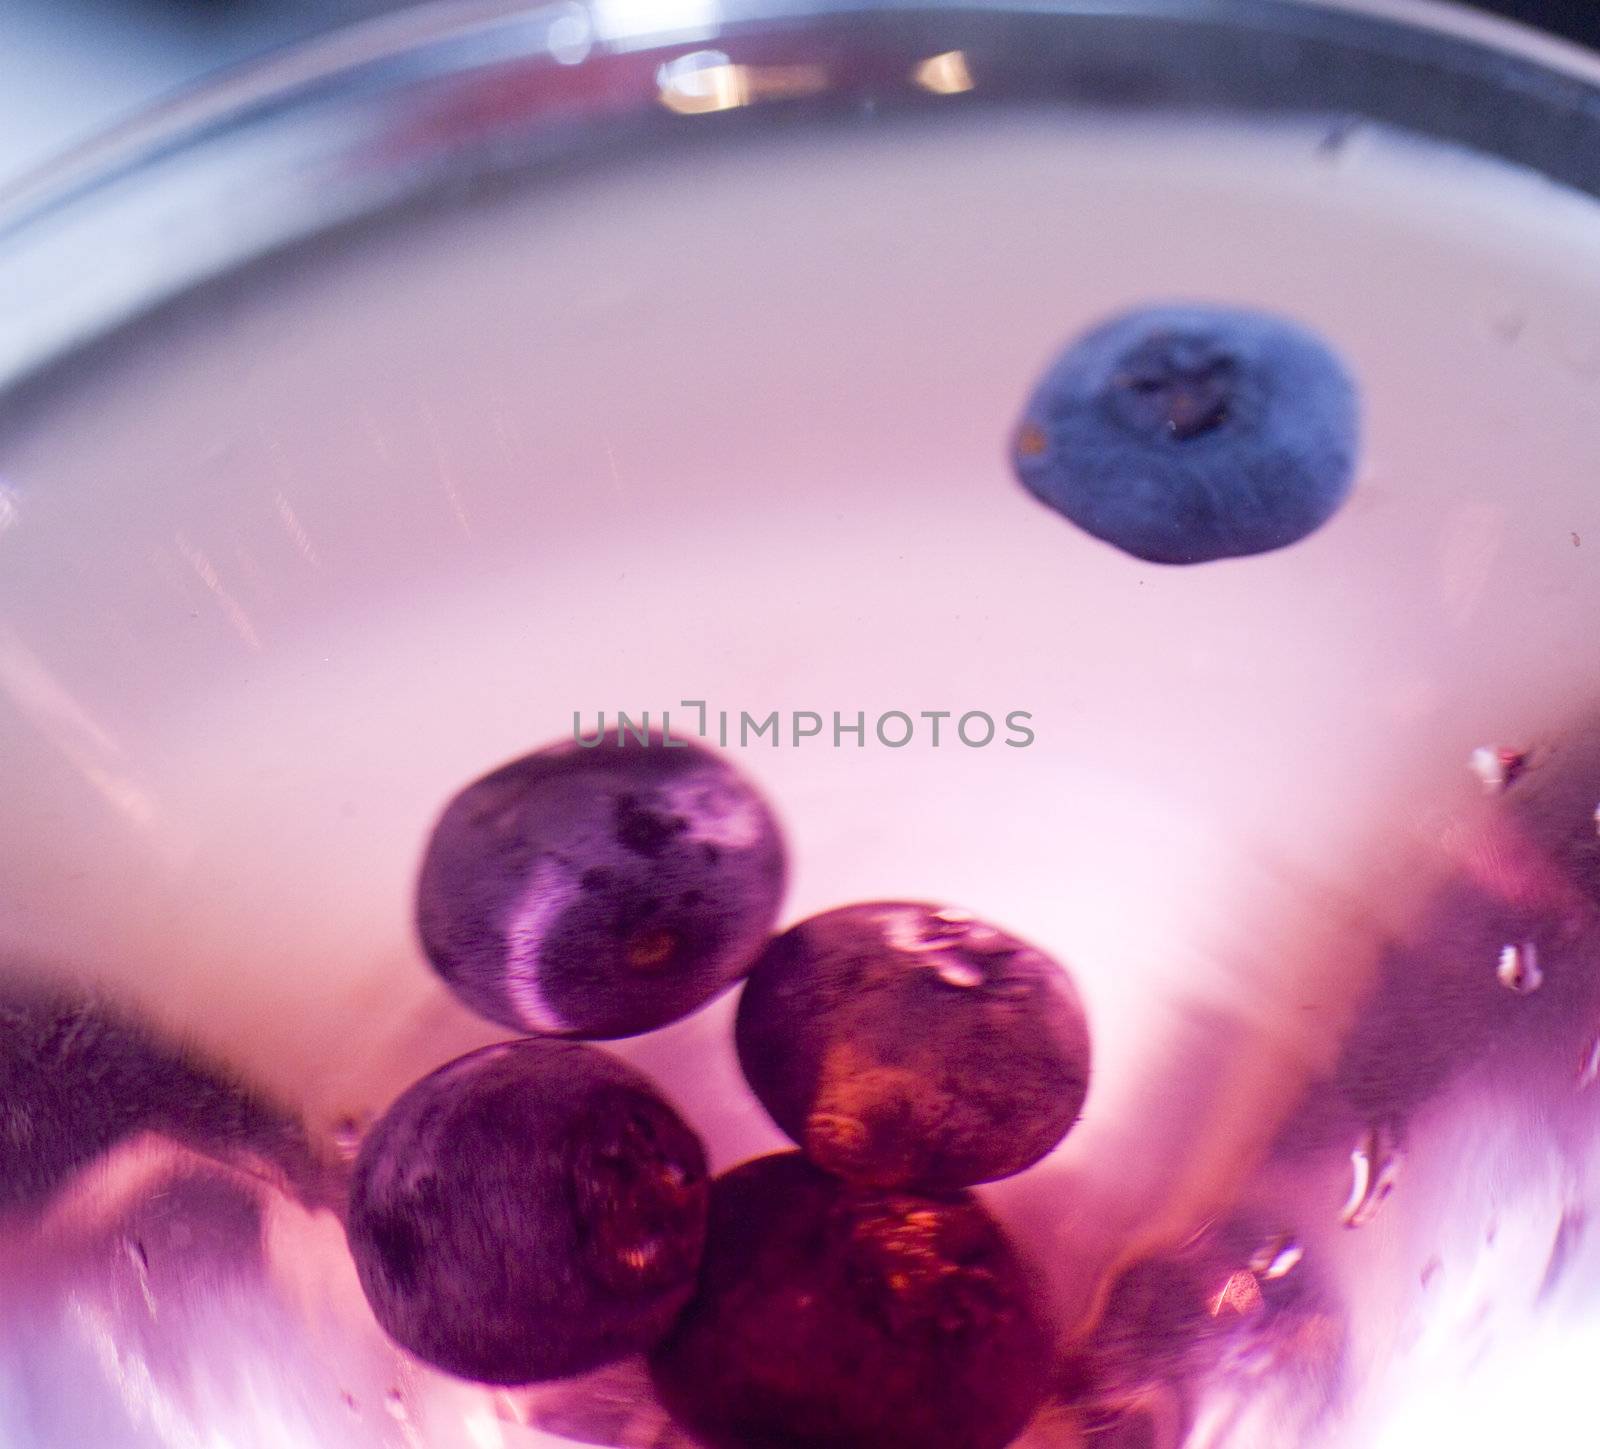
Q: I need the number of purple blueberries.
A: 4